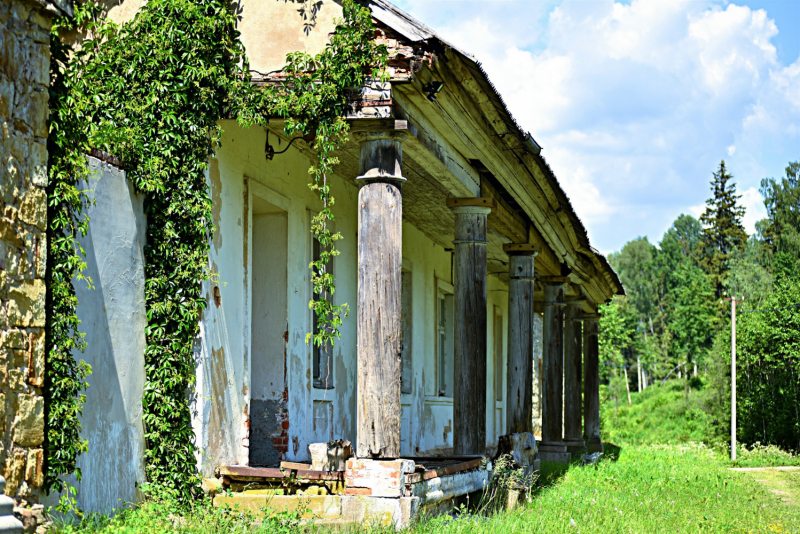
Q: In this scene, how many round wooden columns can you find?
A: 6